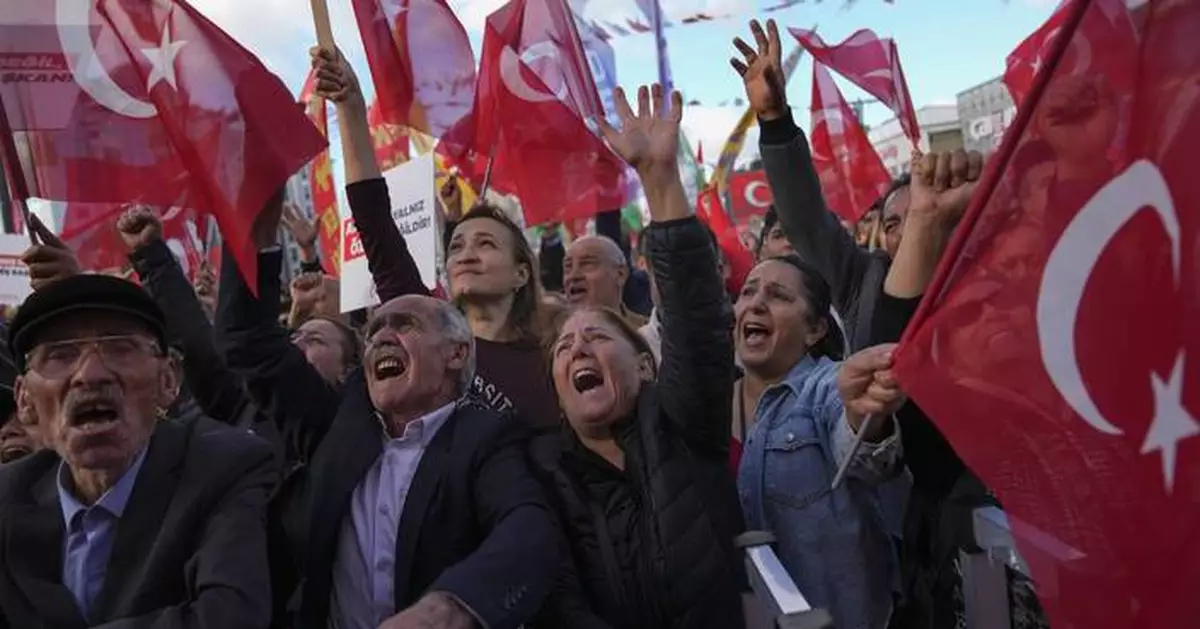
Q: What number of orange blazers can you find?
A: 0